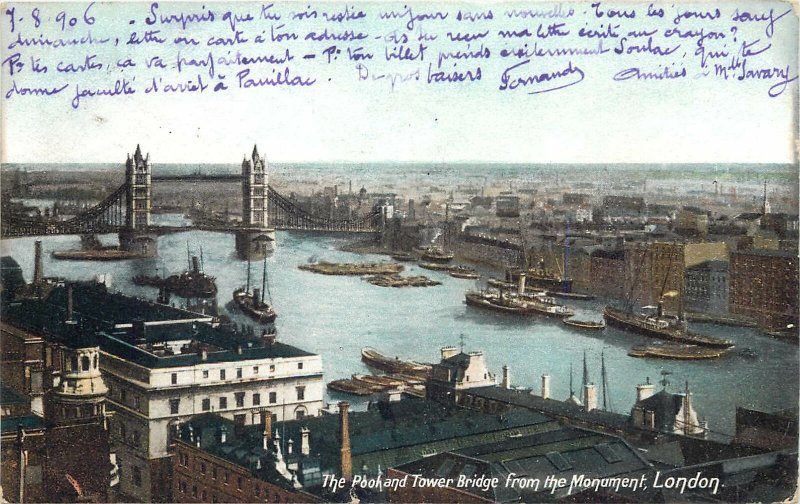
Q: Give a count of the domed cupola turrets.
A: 1